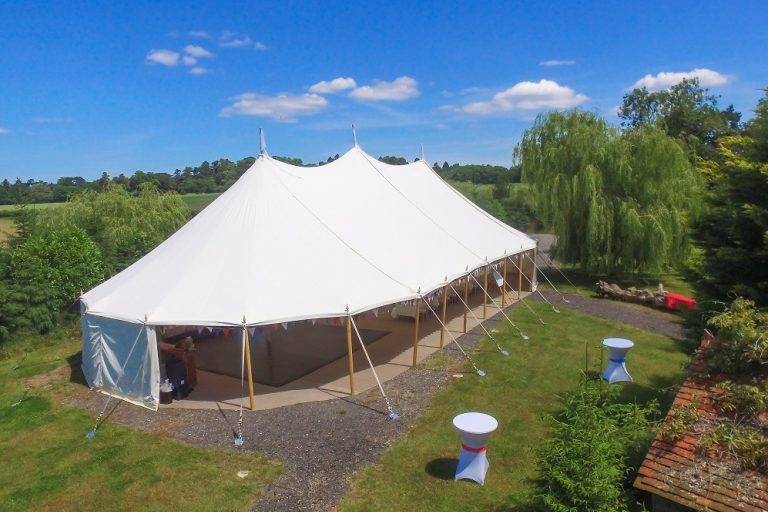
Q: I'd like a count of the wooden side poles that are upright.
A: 8